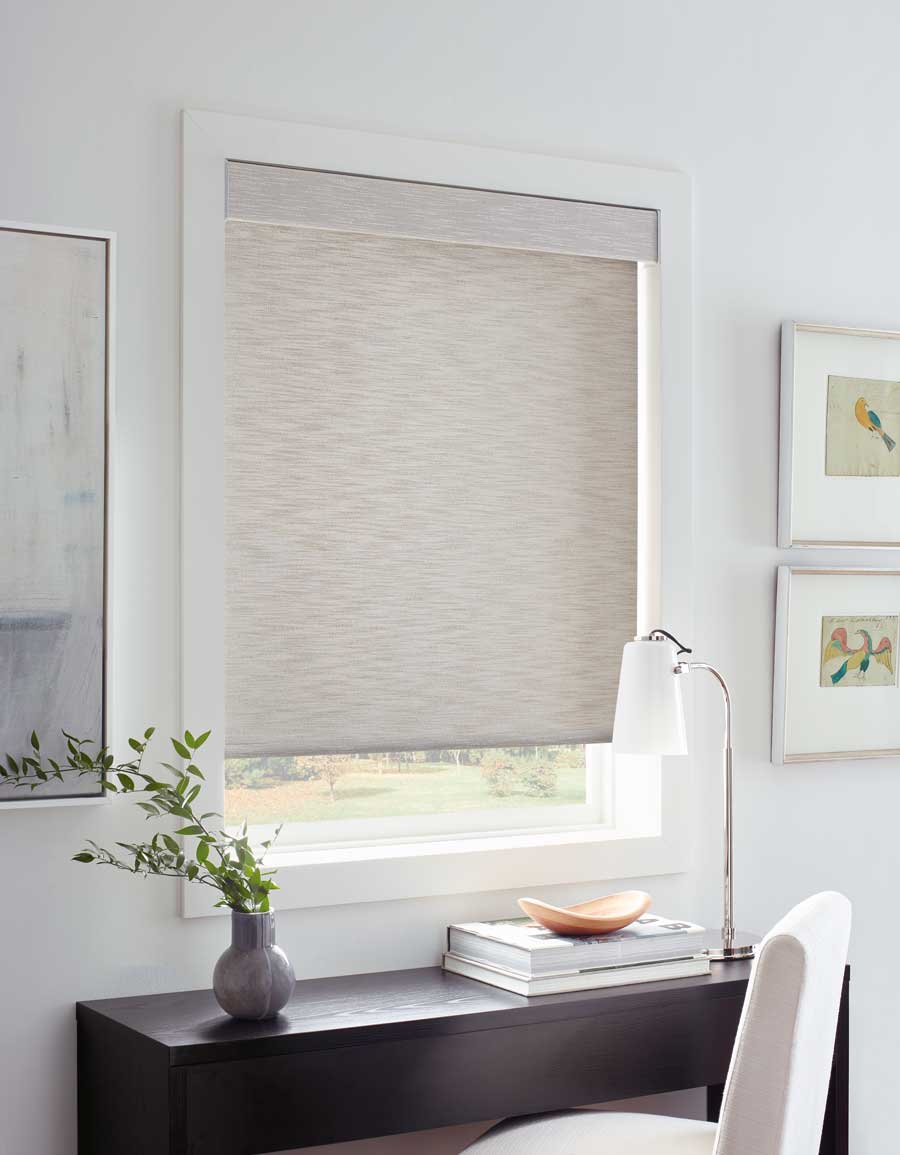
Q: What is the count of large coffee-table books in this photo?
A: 2